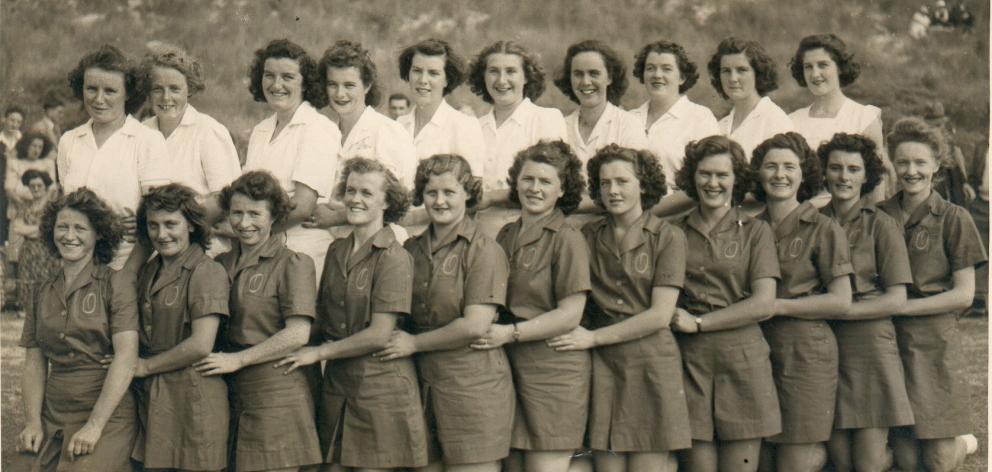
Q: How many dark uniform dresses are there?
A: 11